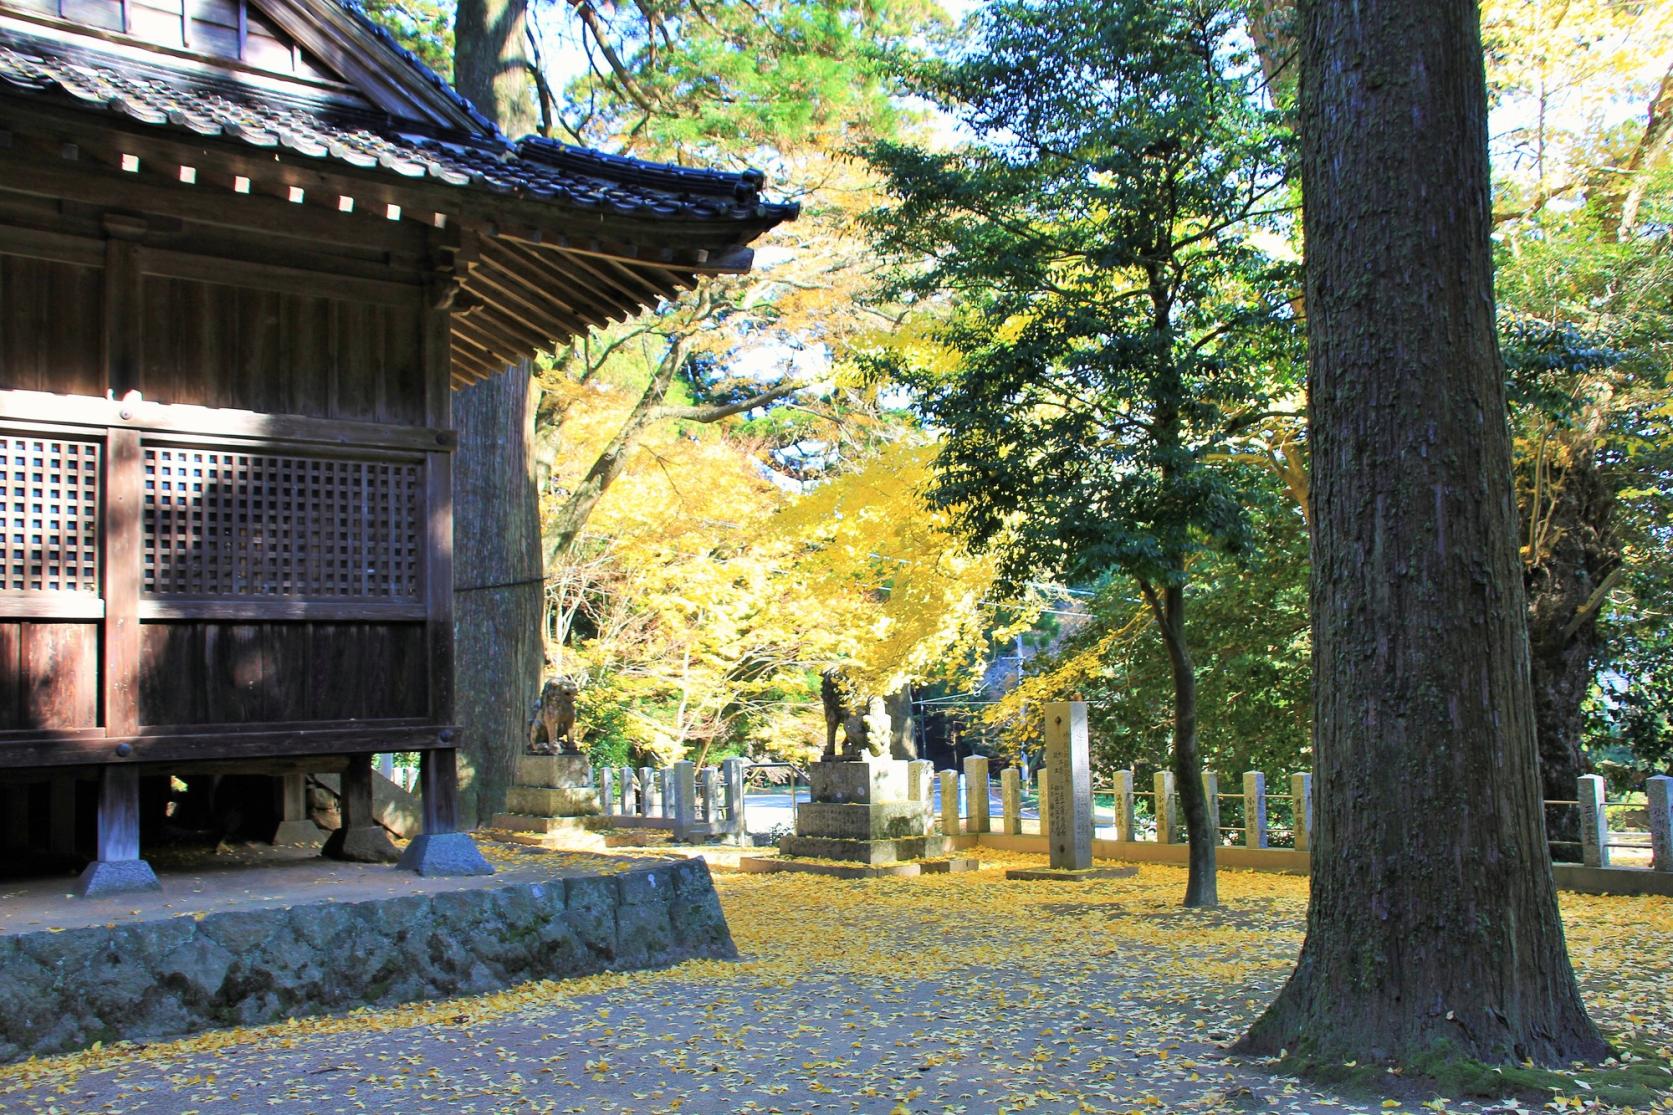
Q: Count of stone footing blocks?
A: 4